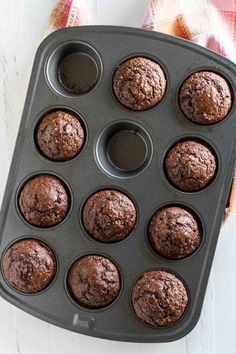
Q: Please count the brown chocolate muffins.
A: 10